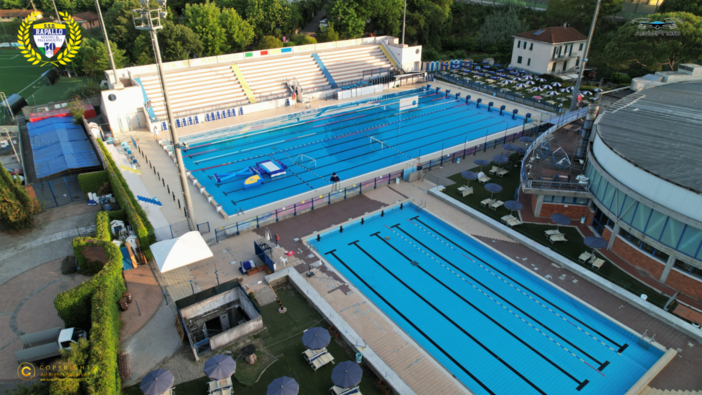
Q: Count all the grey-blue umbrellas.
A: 15